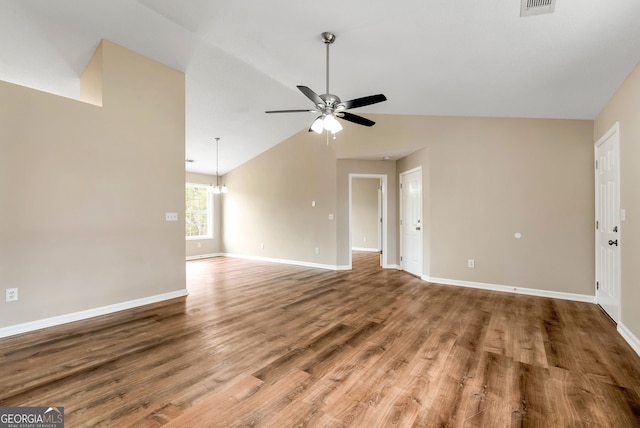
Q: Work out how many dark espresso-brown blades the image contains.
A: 5